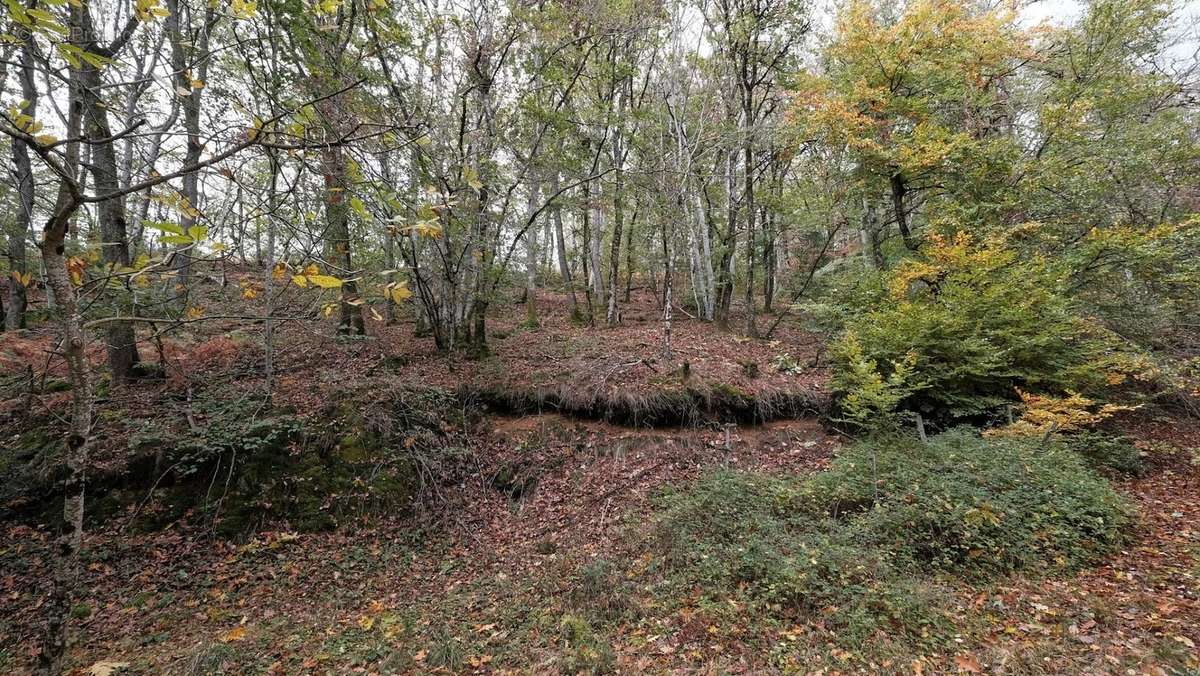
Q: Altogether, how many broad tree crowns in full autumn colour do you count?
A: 1